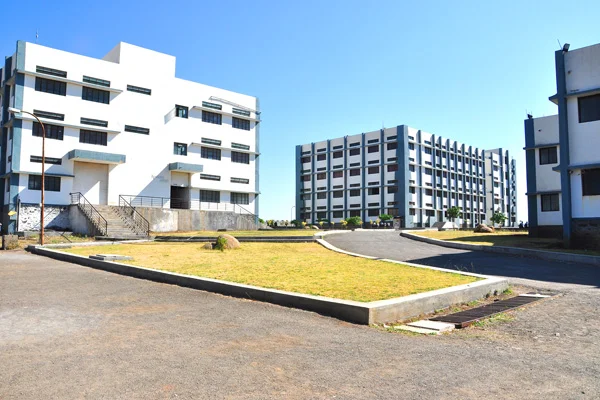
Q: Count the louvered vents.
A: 13